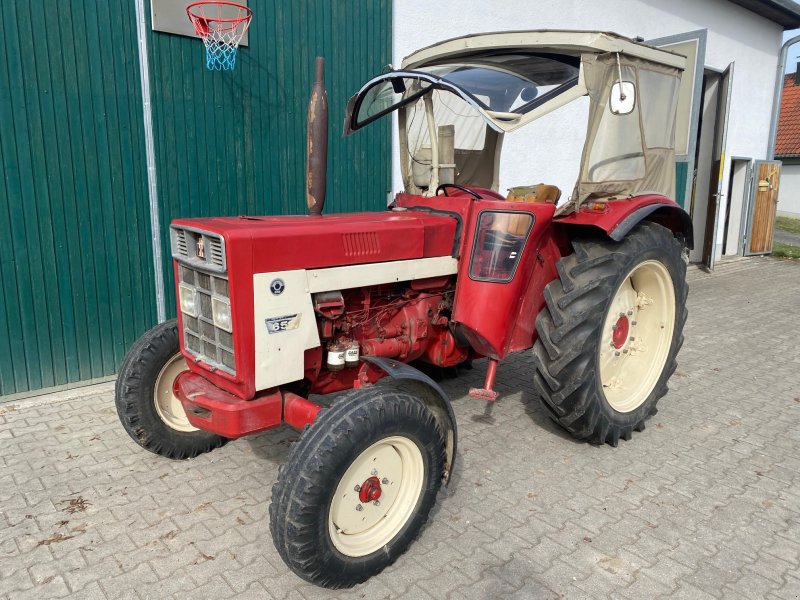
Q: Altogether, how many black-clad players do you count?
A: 0